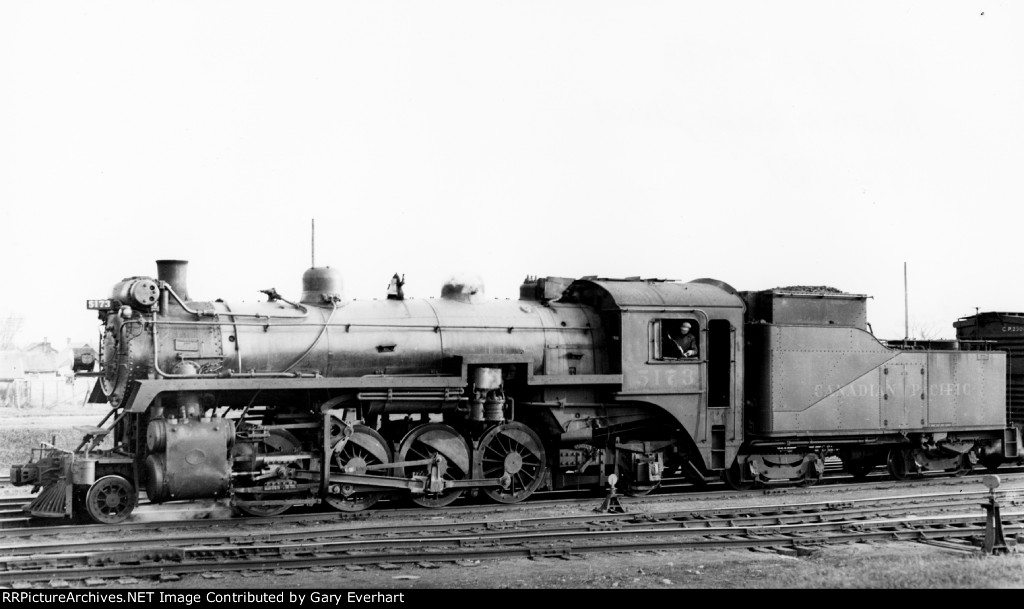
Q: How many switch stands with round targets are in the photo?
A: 2